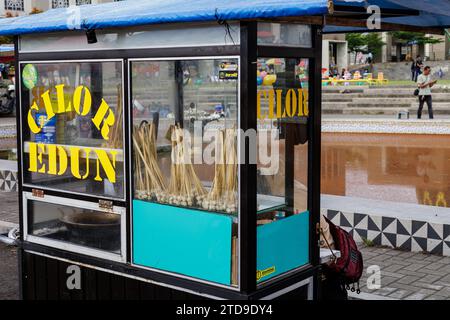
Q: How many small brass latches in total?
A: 2